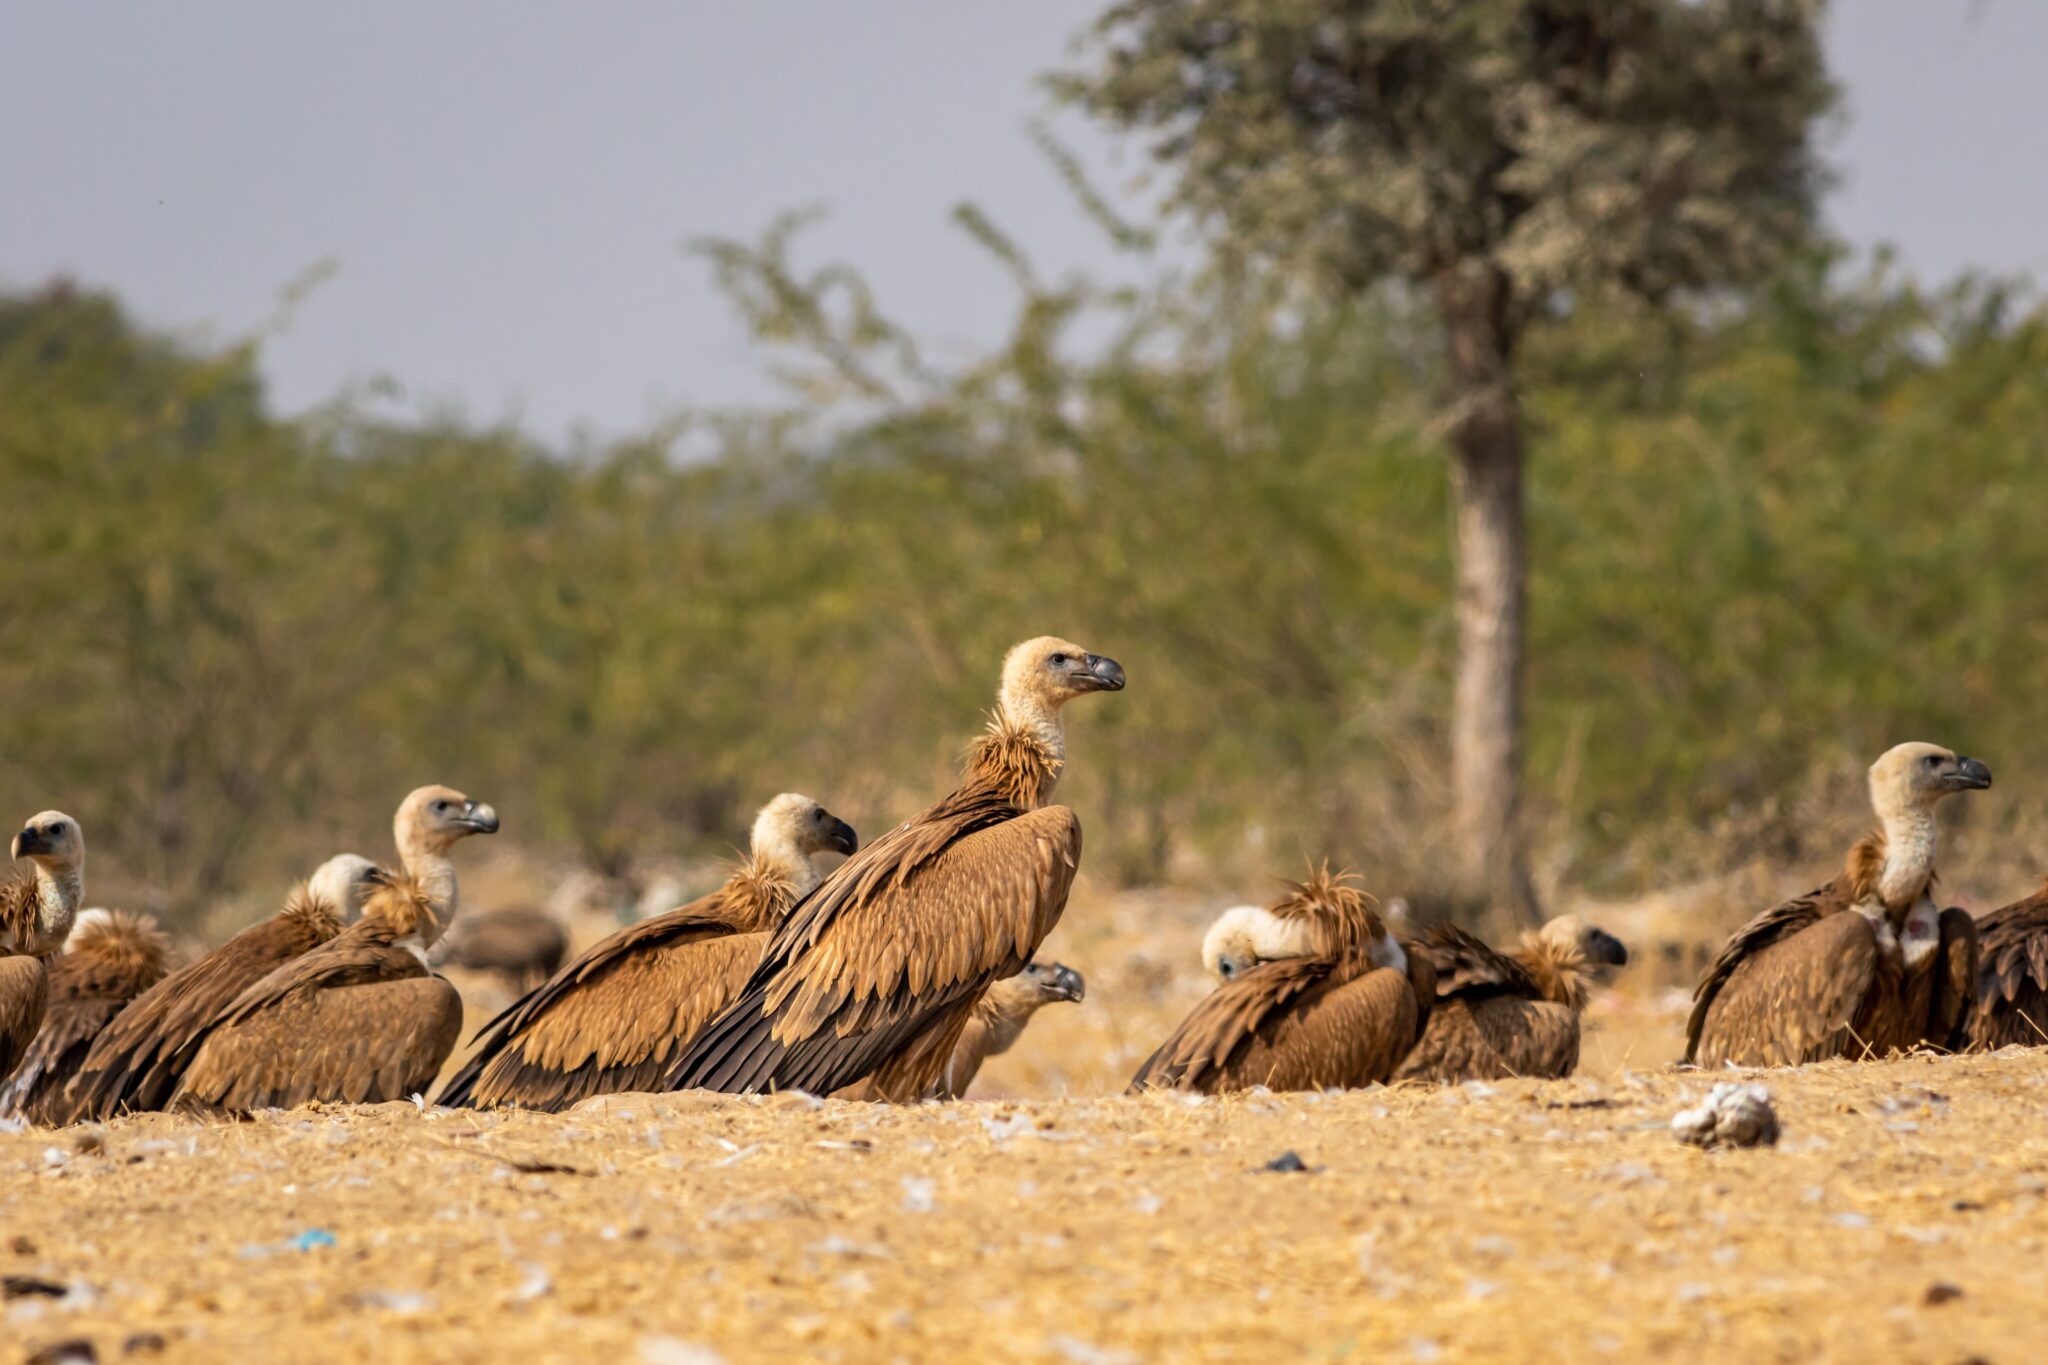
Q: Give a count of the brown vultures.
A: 11